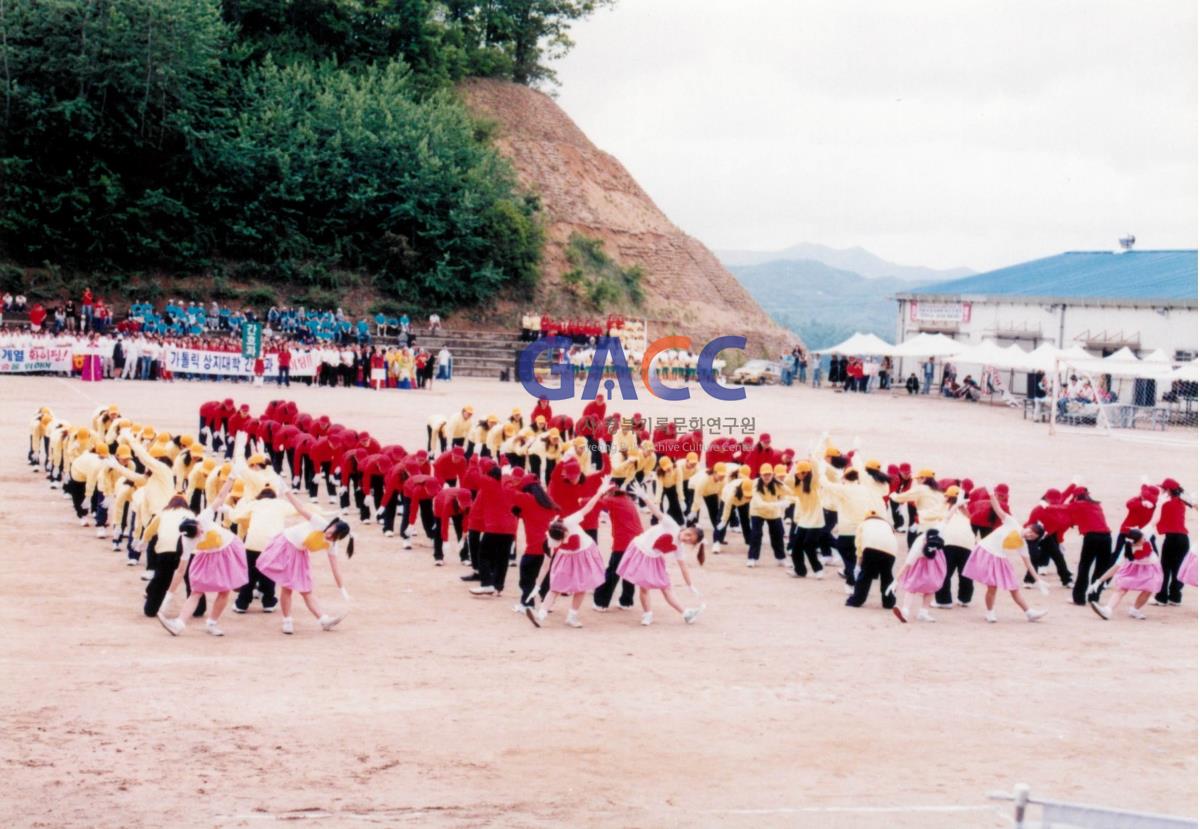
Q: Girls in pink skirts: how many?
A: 8